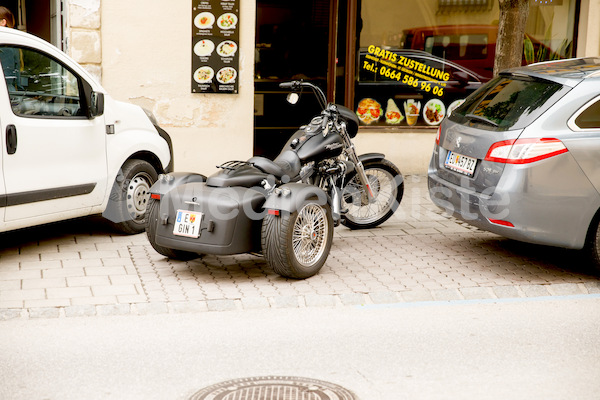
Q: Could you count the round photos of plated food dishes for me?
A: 8